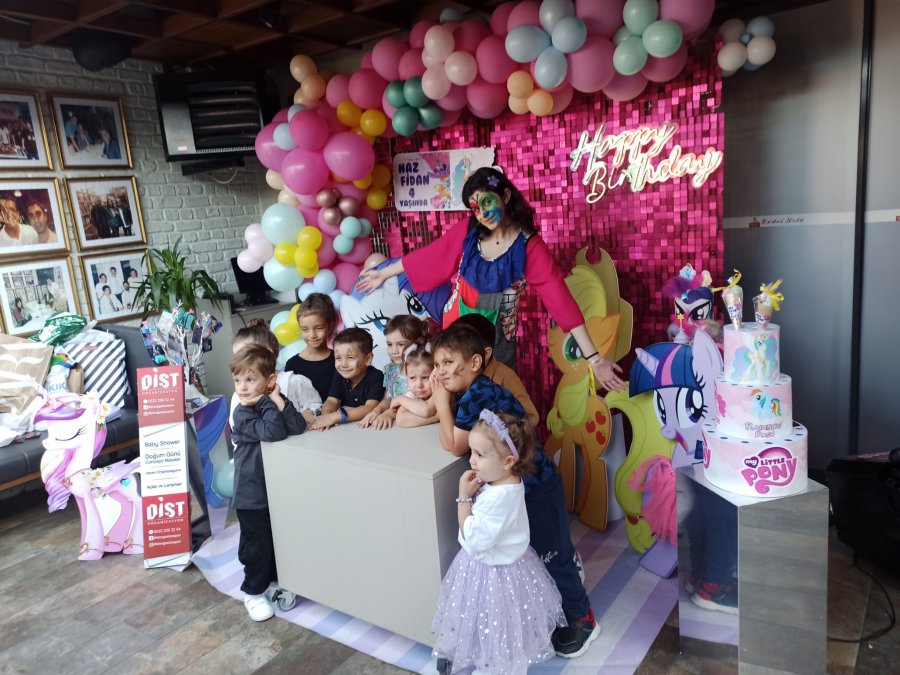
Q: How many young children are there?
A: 9